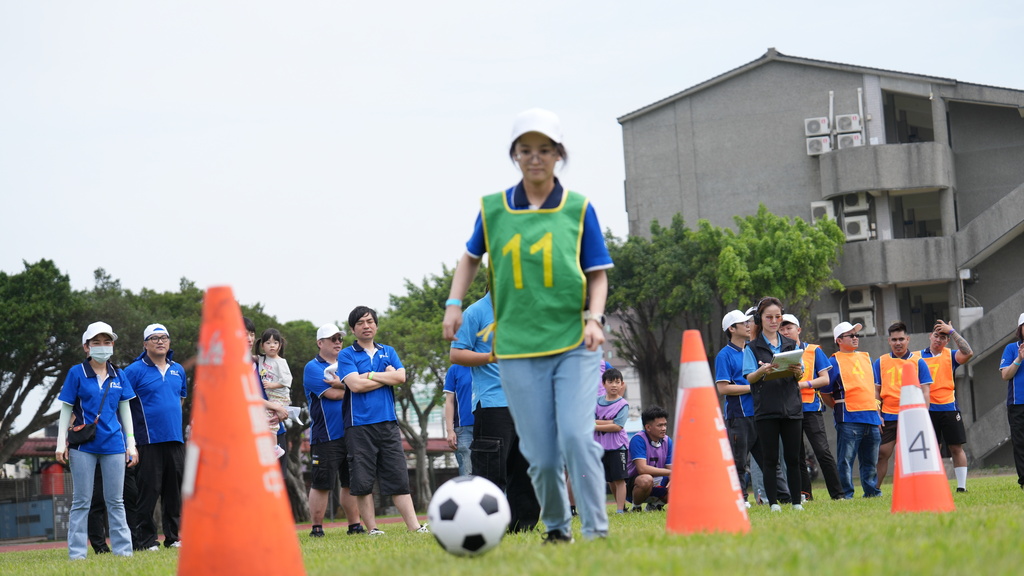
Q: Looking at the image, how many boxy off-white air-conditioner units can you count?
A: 10